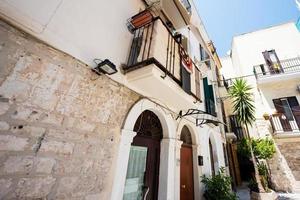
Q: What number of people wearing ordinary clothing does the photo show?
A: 0